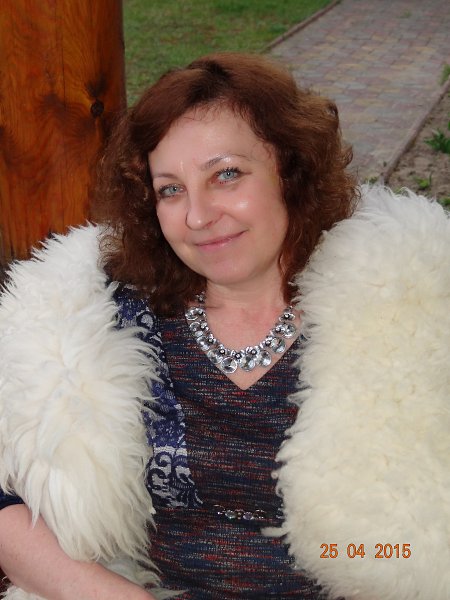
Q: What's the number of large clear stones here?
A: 9